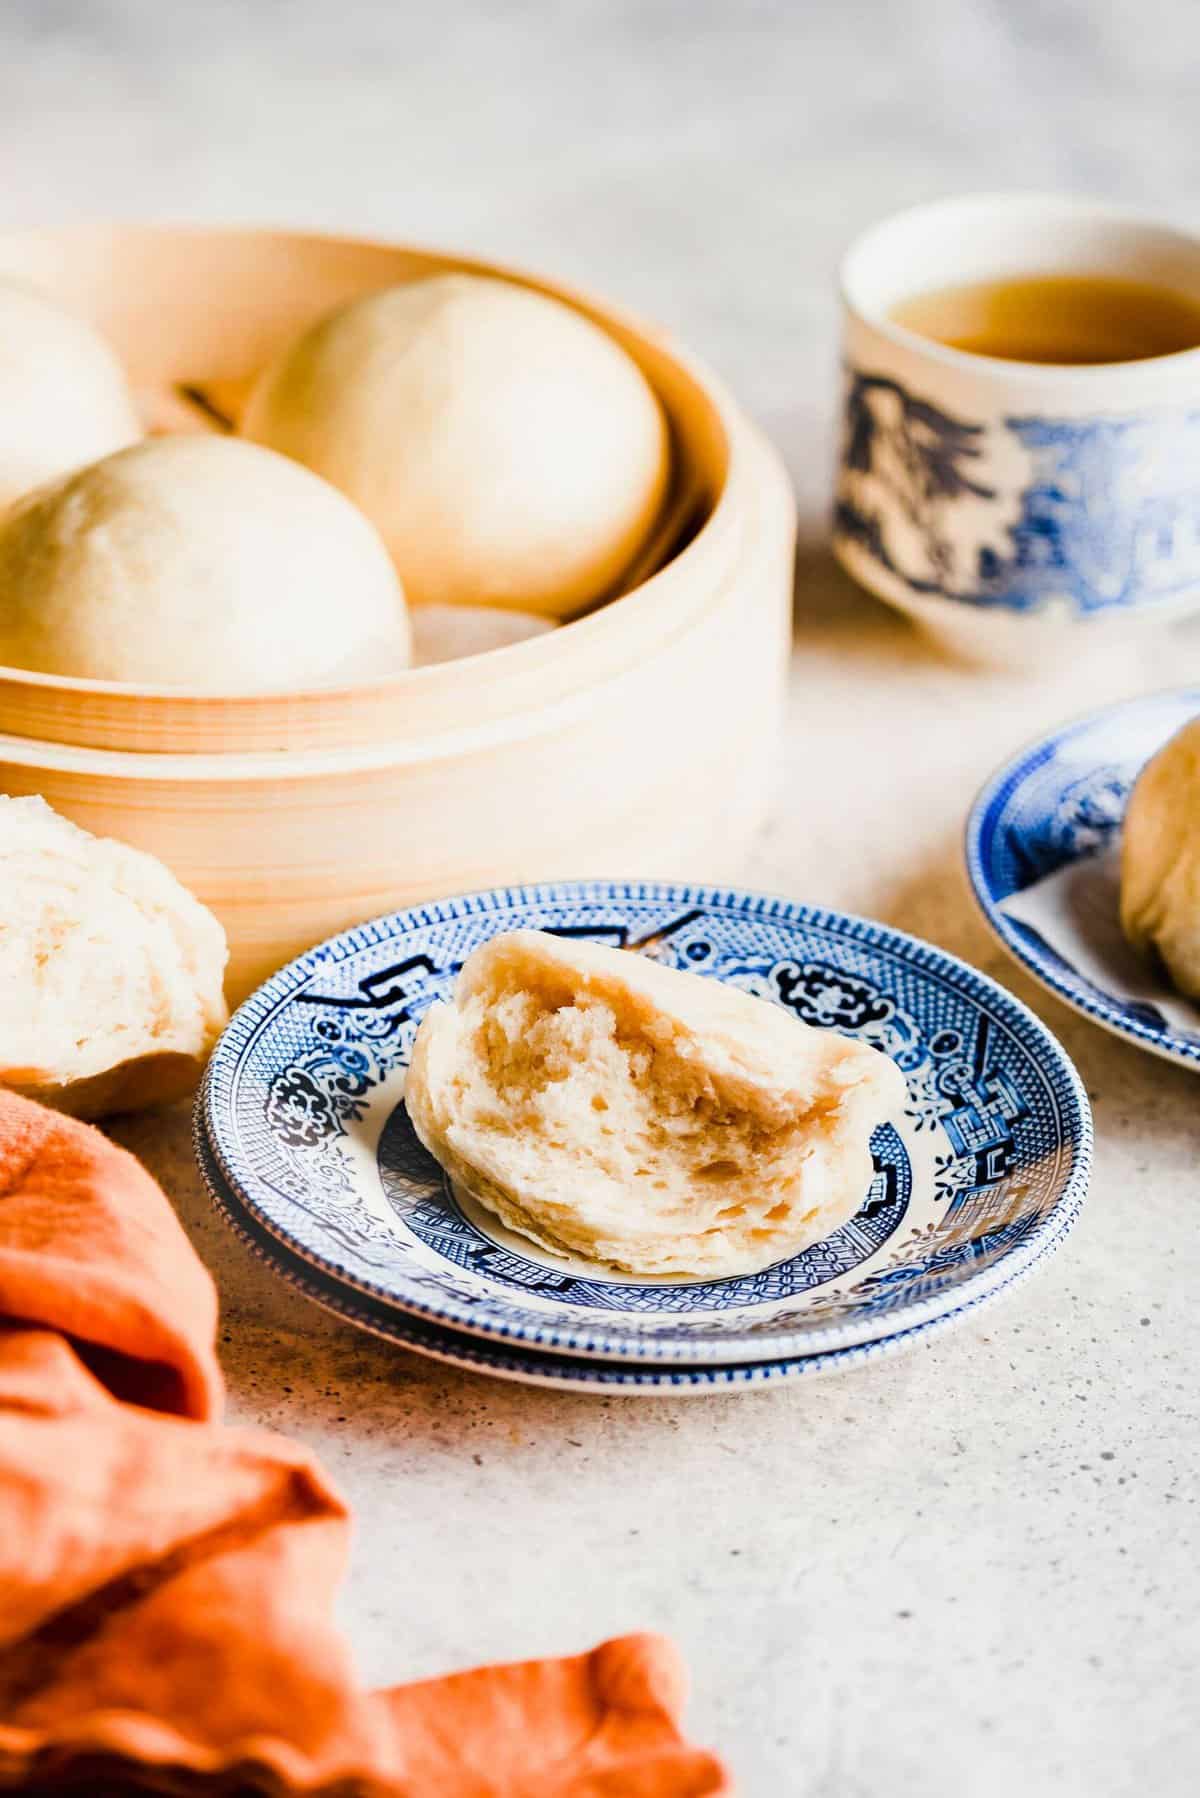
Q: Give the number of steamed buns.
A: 6